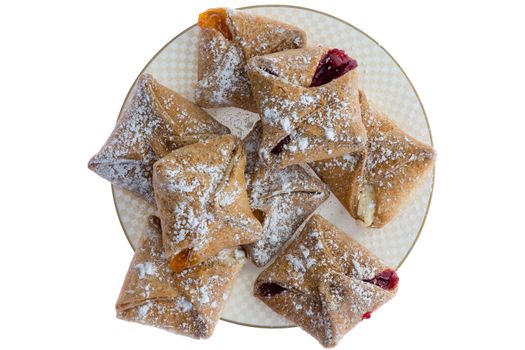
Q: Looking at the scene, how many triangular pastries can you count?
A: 0